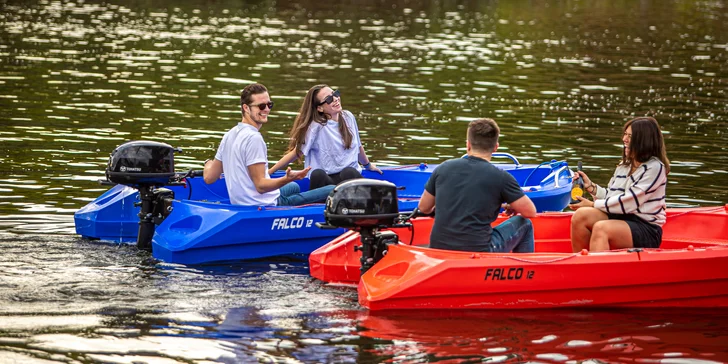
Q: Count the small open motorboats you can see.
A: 2